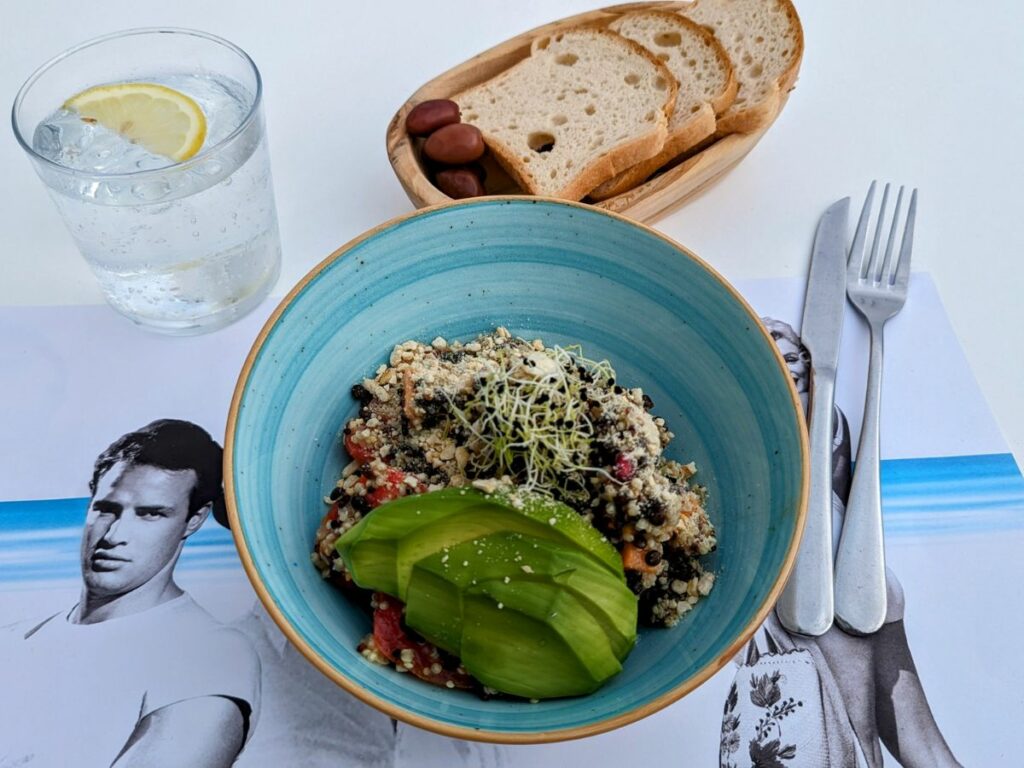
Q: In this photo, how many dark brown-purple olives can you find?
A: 3